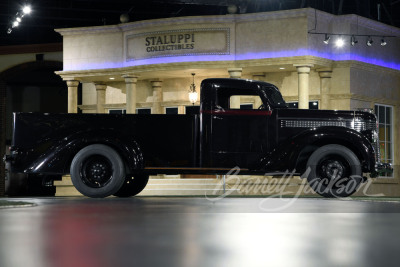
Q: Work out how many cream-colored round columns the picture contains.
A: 8